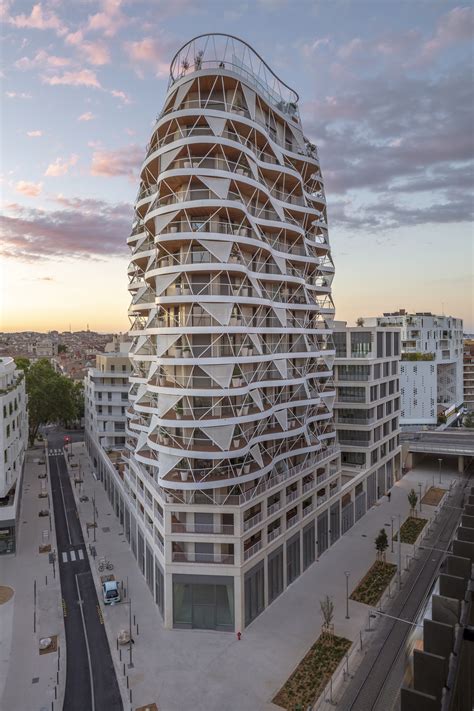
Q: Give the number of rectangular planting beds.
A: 4